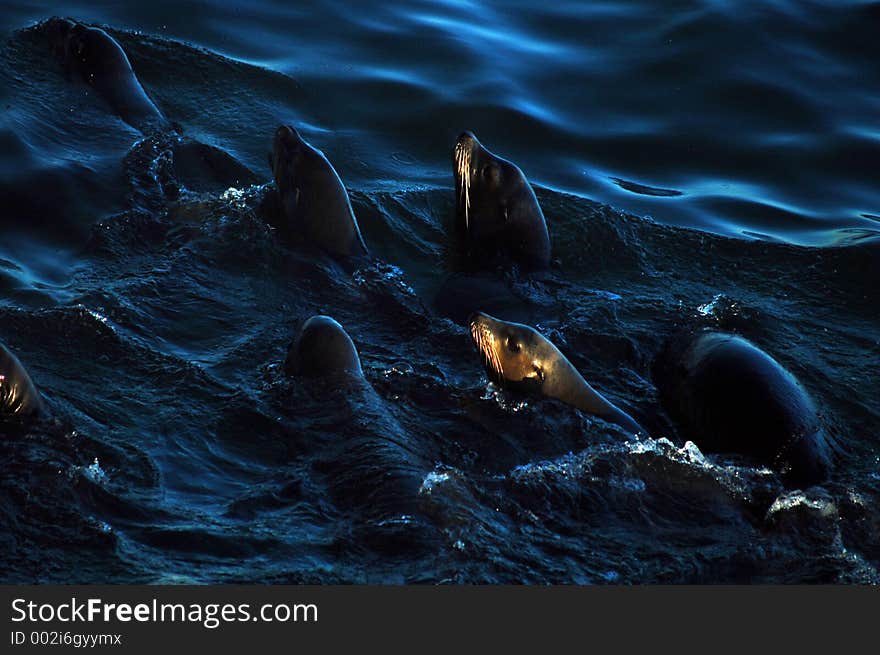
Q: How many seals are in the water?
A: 7